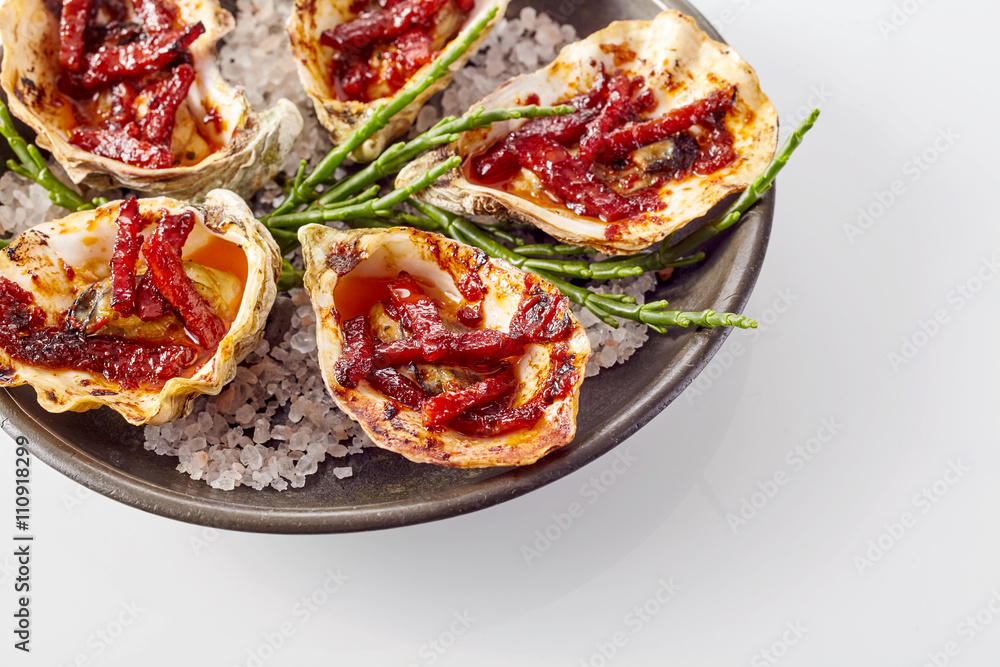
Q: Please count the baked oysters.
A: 5